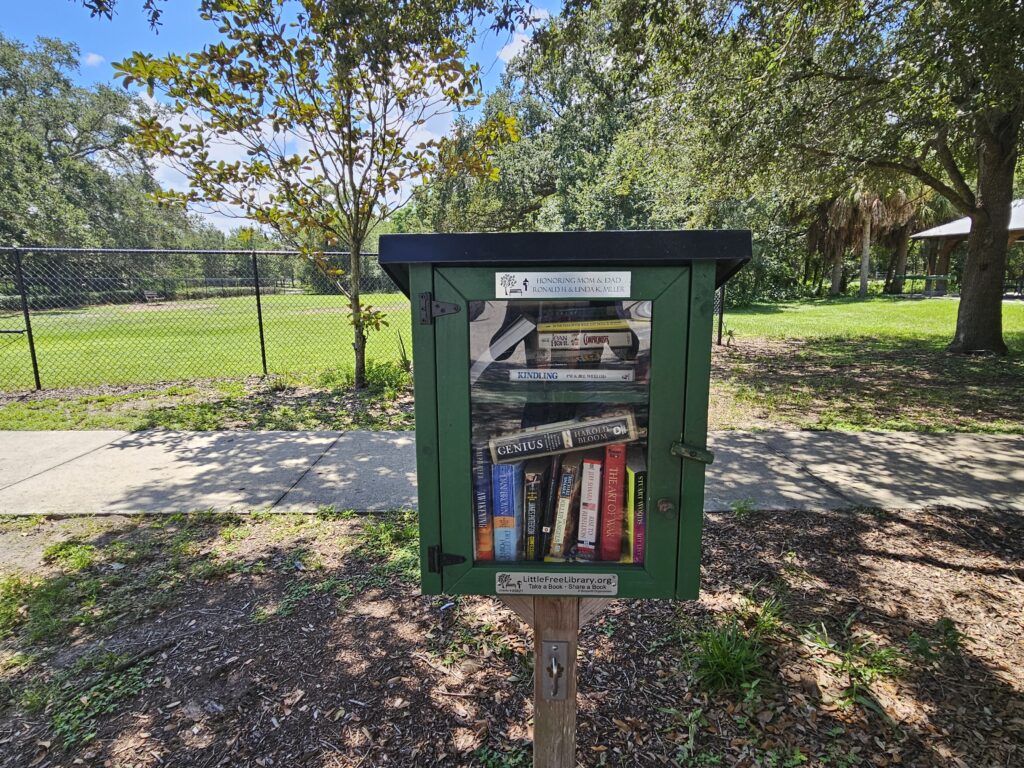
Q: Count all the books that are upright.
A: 8